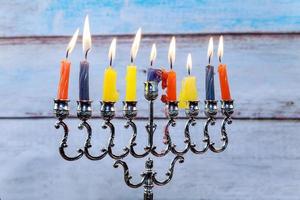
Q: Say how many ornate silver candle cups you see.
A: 9